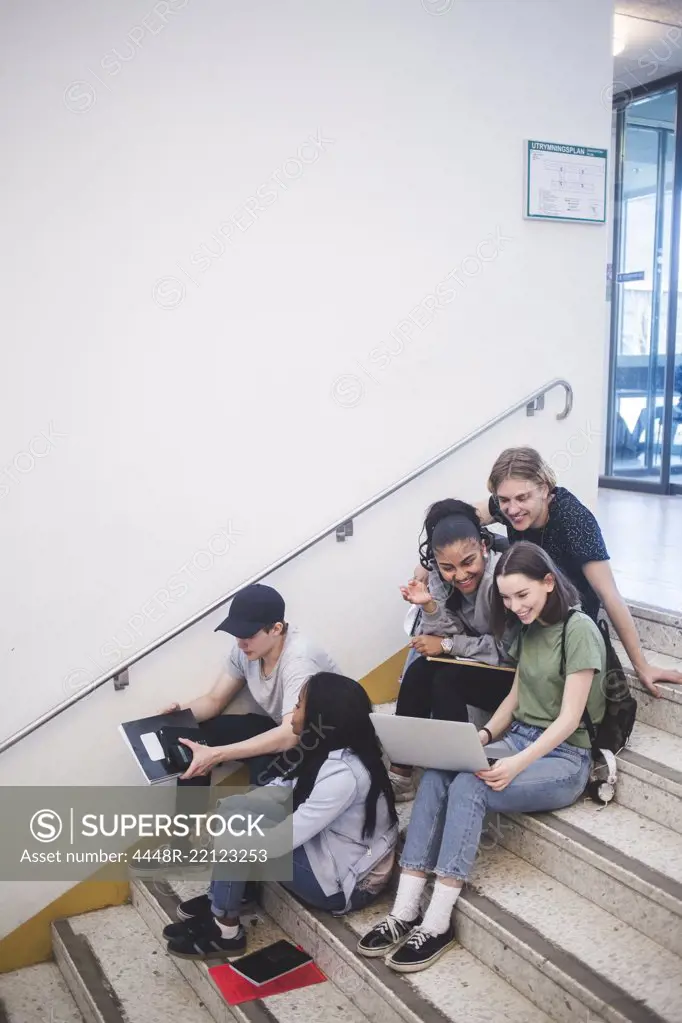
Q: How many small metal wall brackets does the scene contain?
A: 3